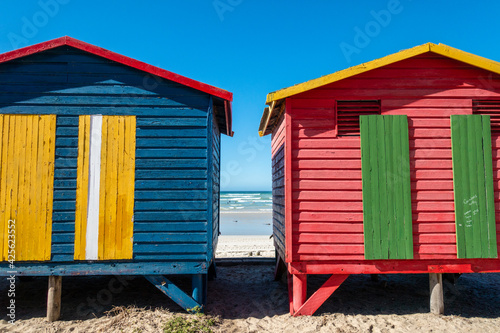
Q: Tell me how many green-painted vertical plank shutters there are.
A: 2